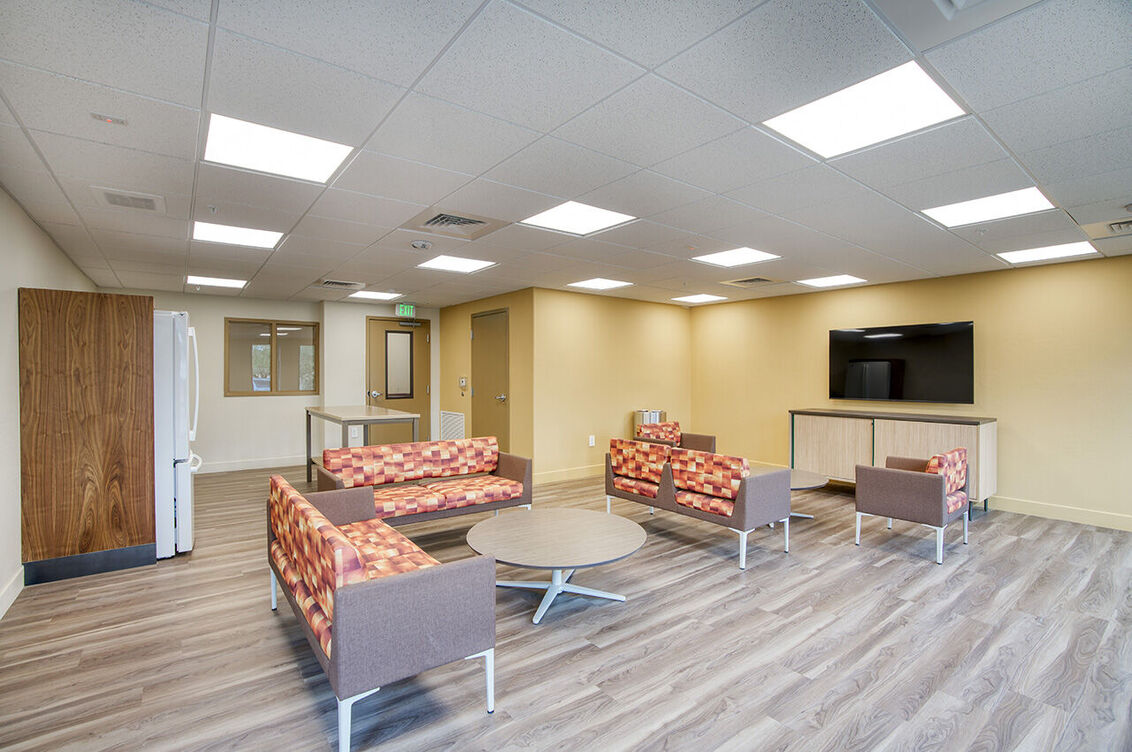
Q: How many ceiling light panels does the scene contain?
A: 13